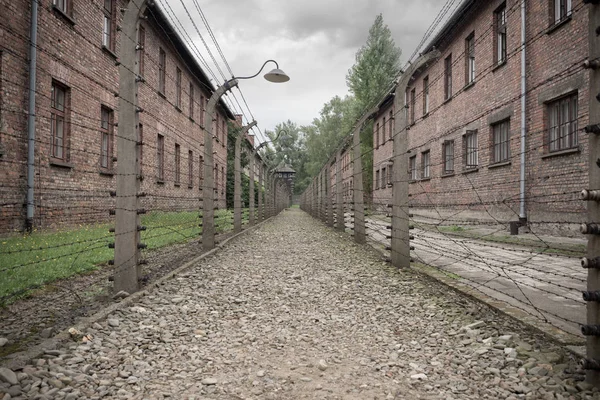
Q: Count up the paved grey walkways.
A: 1